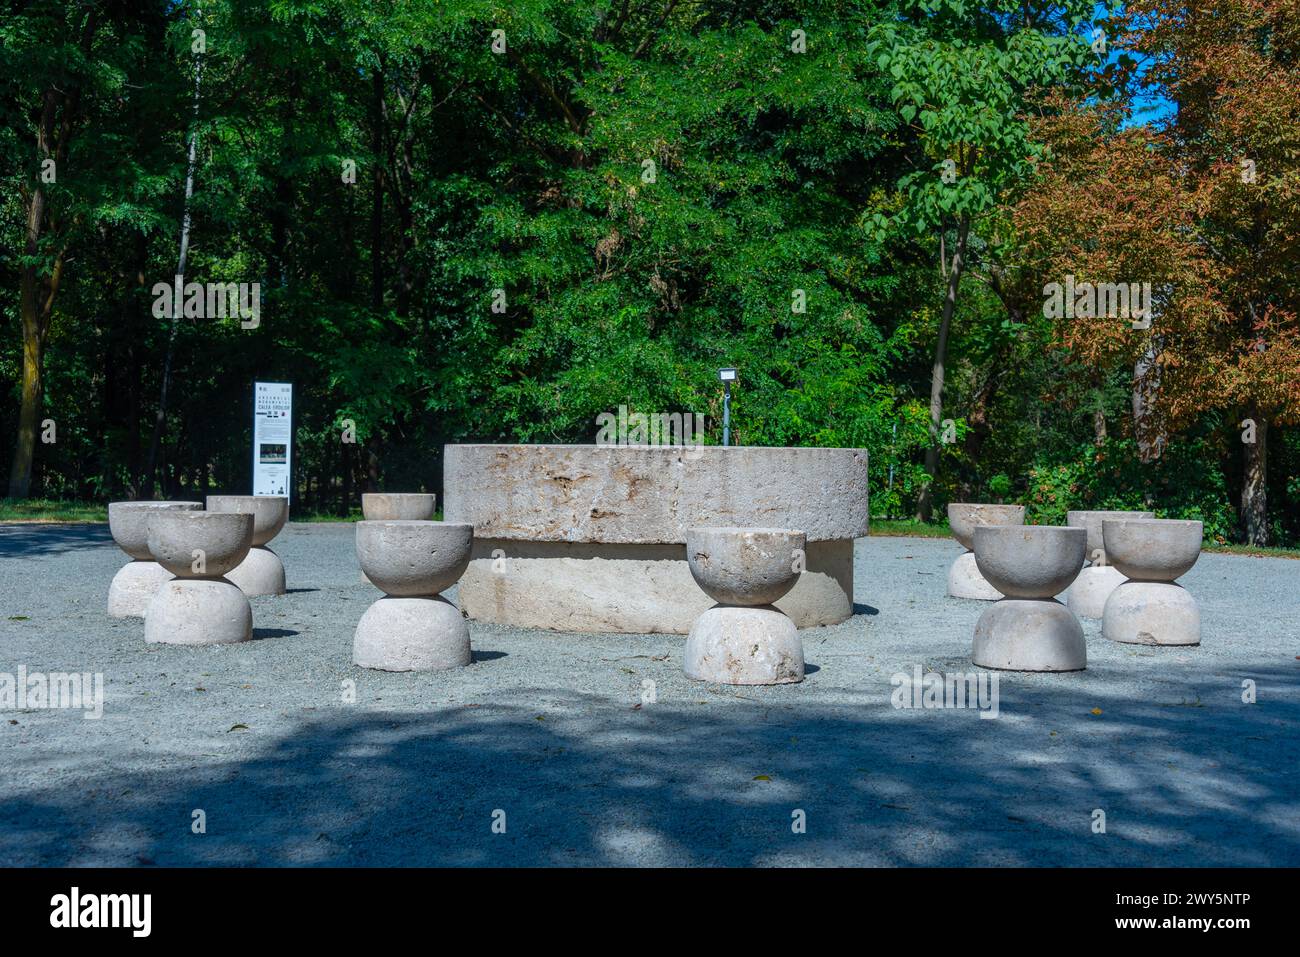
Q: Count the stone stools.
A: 10